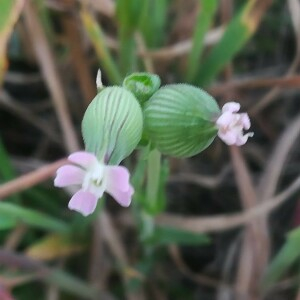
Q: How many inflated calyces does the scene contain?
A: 2